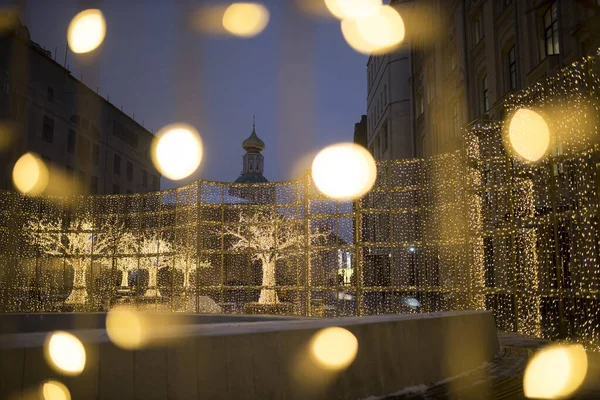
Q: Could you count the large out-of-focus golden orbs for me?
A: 13